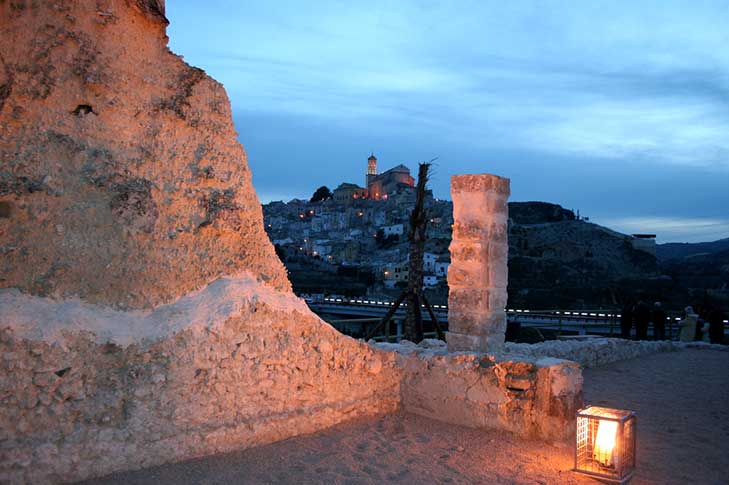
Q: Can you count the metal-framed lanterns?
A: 1